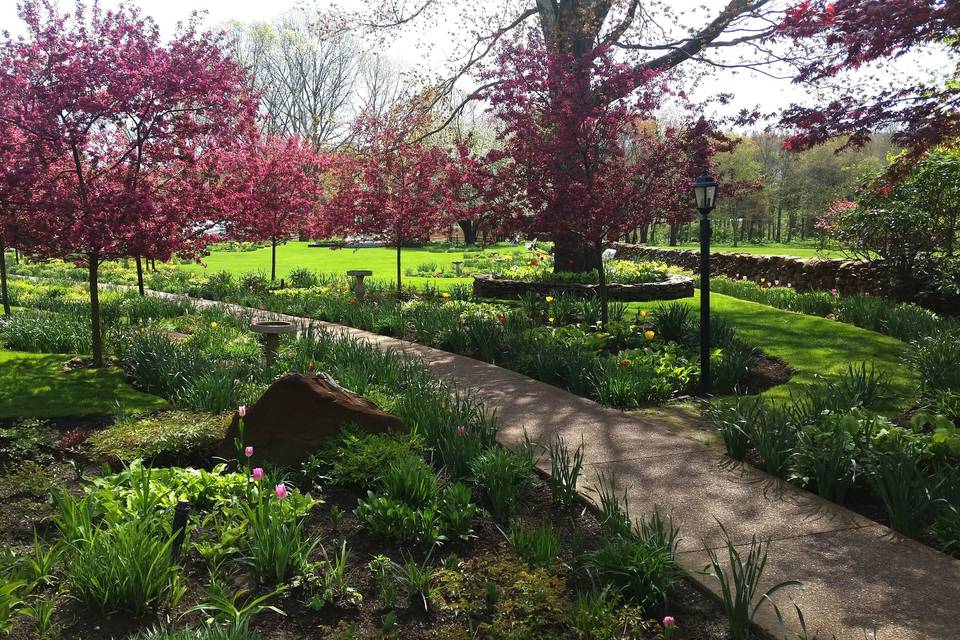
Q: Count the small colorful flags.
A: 0